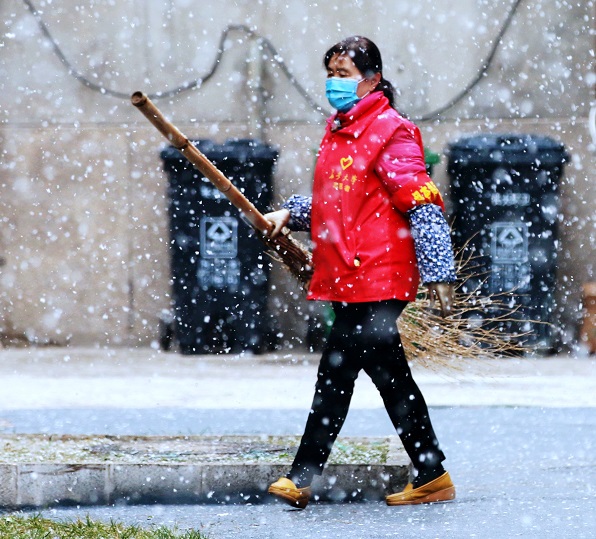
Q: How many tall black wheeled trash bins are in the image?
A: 2